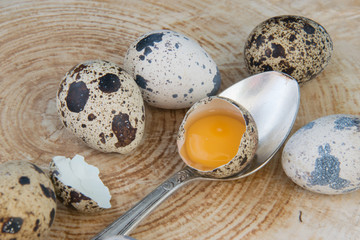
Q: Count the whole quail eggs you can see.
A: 5